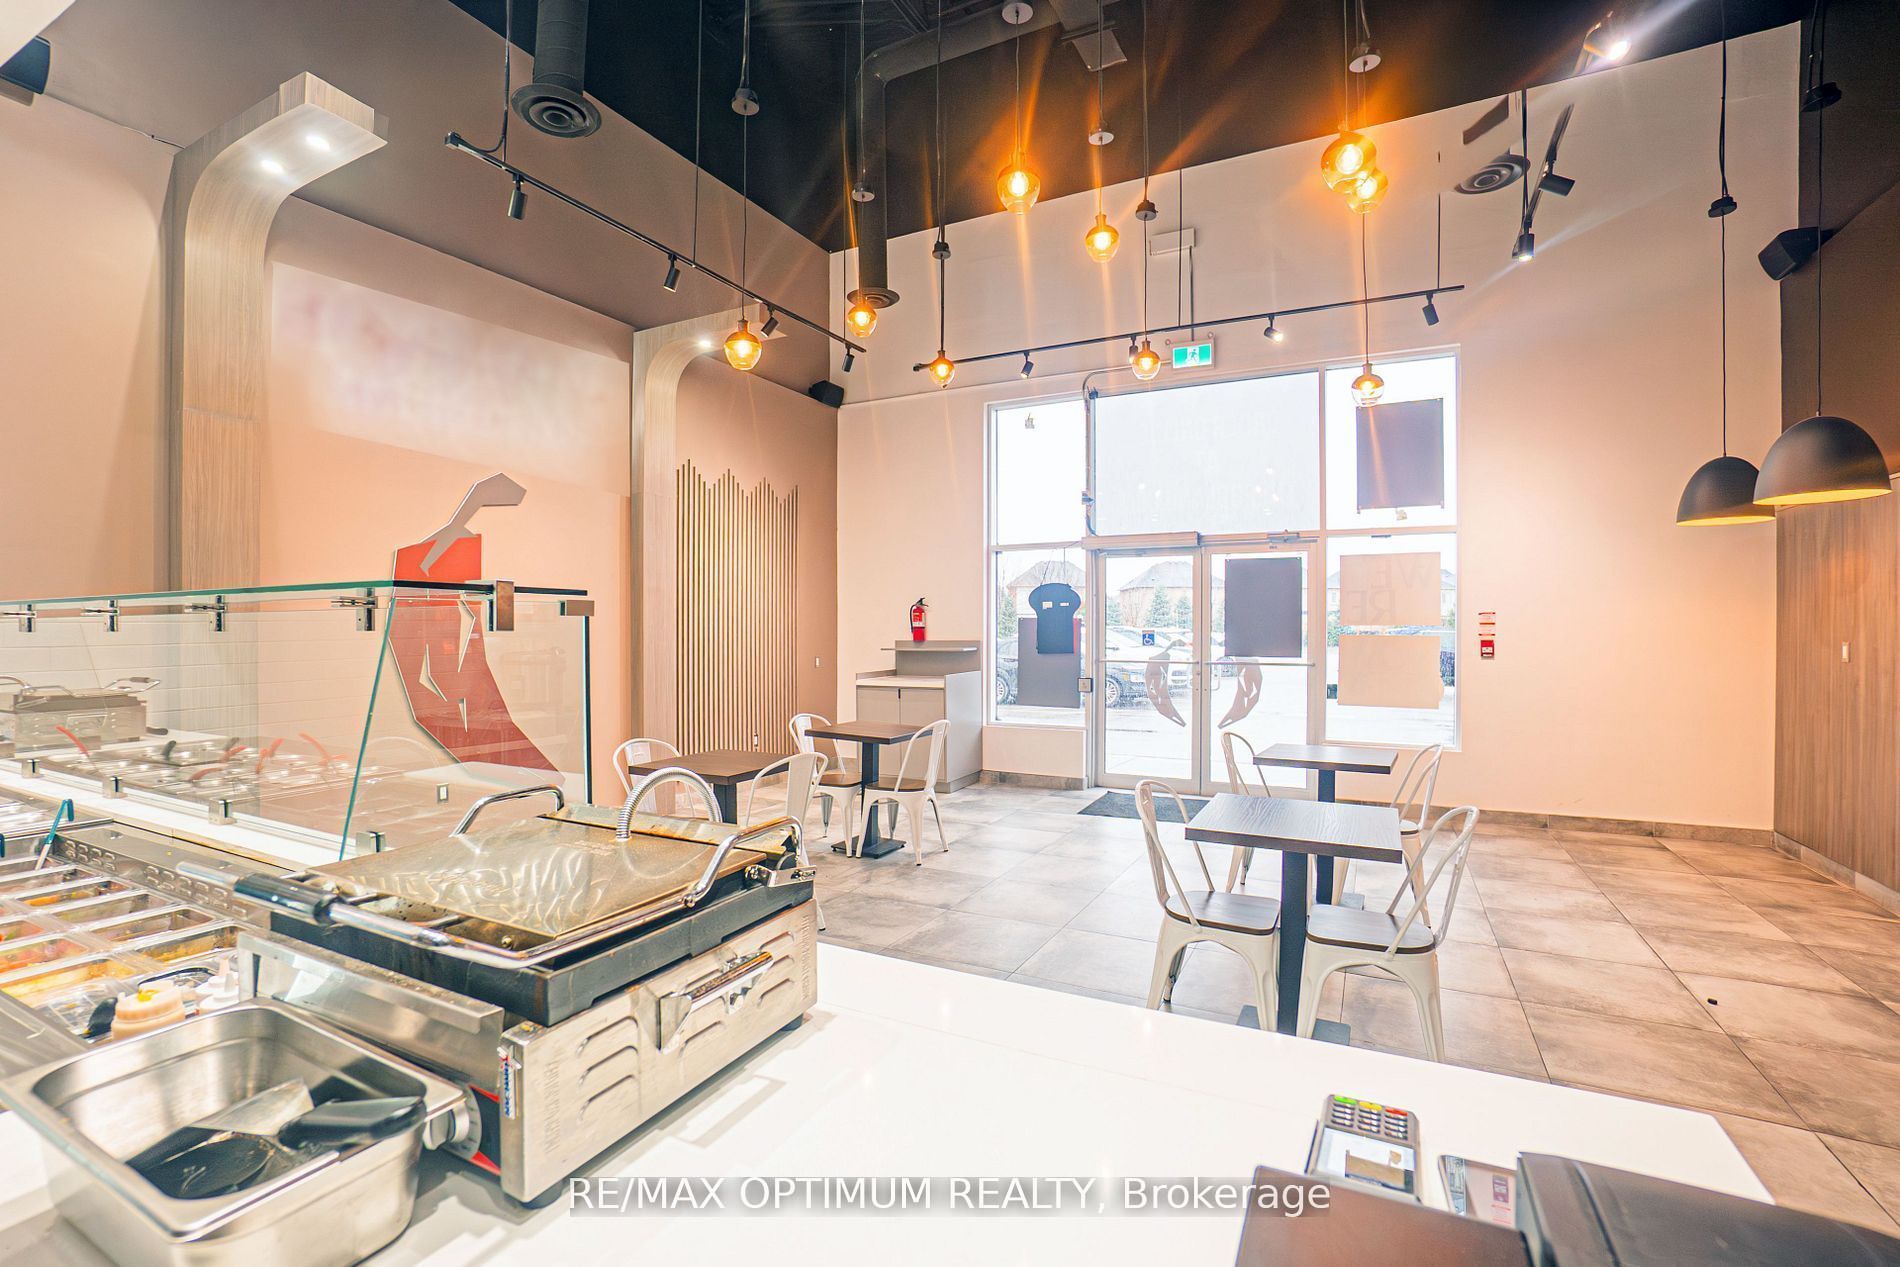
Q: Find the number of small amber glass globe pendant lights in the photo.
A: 9